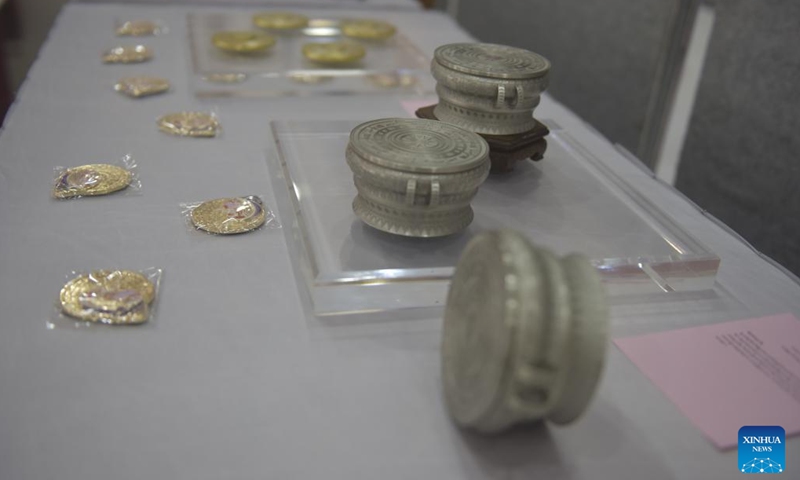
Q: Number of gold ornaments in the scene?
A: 11